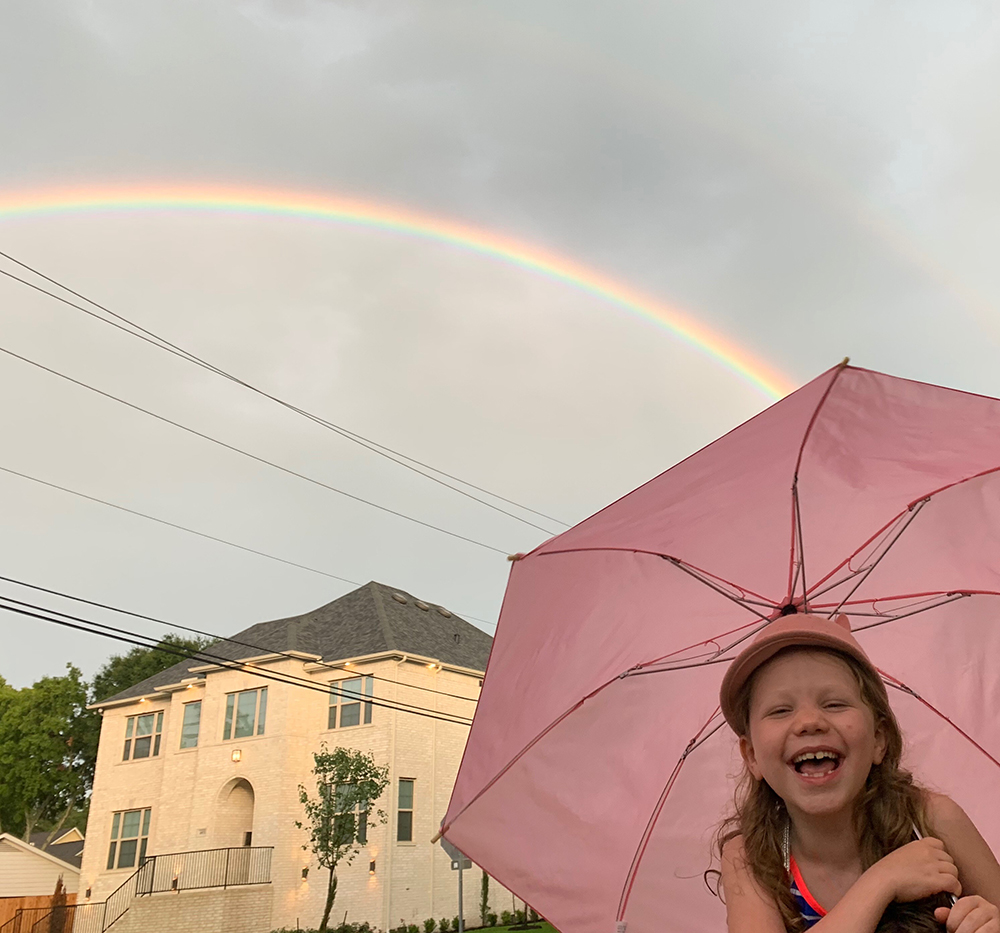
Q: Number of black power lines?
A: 7